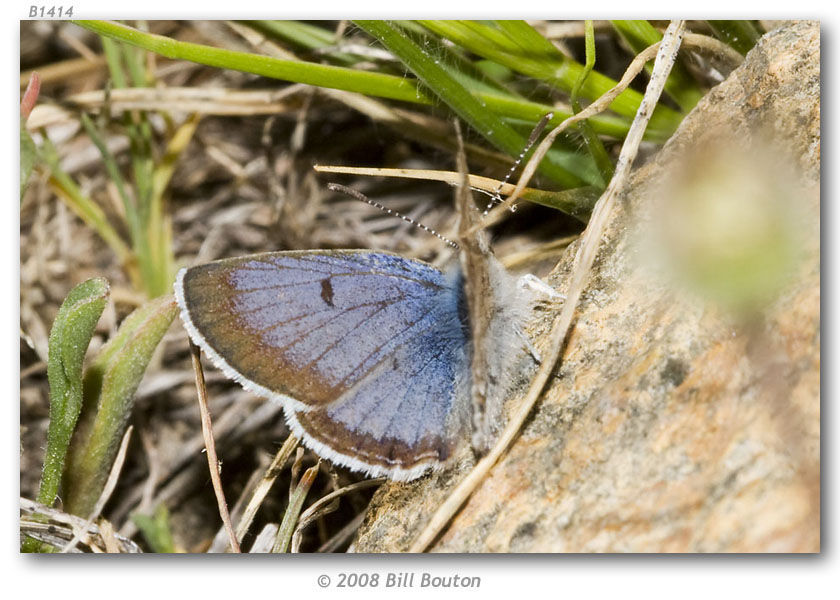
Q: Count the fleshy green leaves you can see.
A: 2